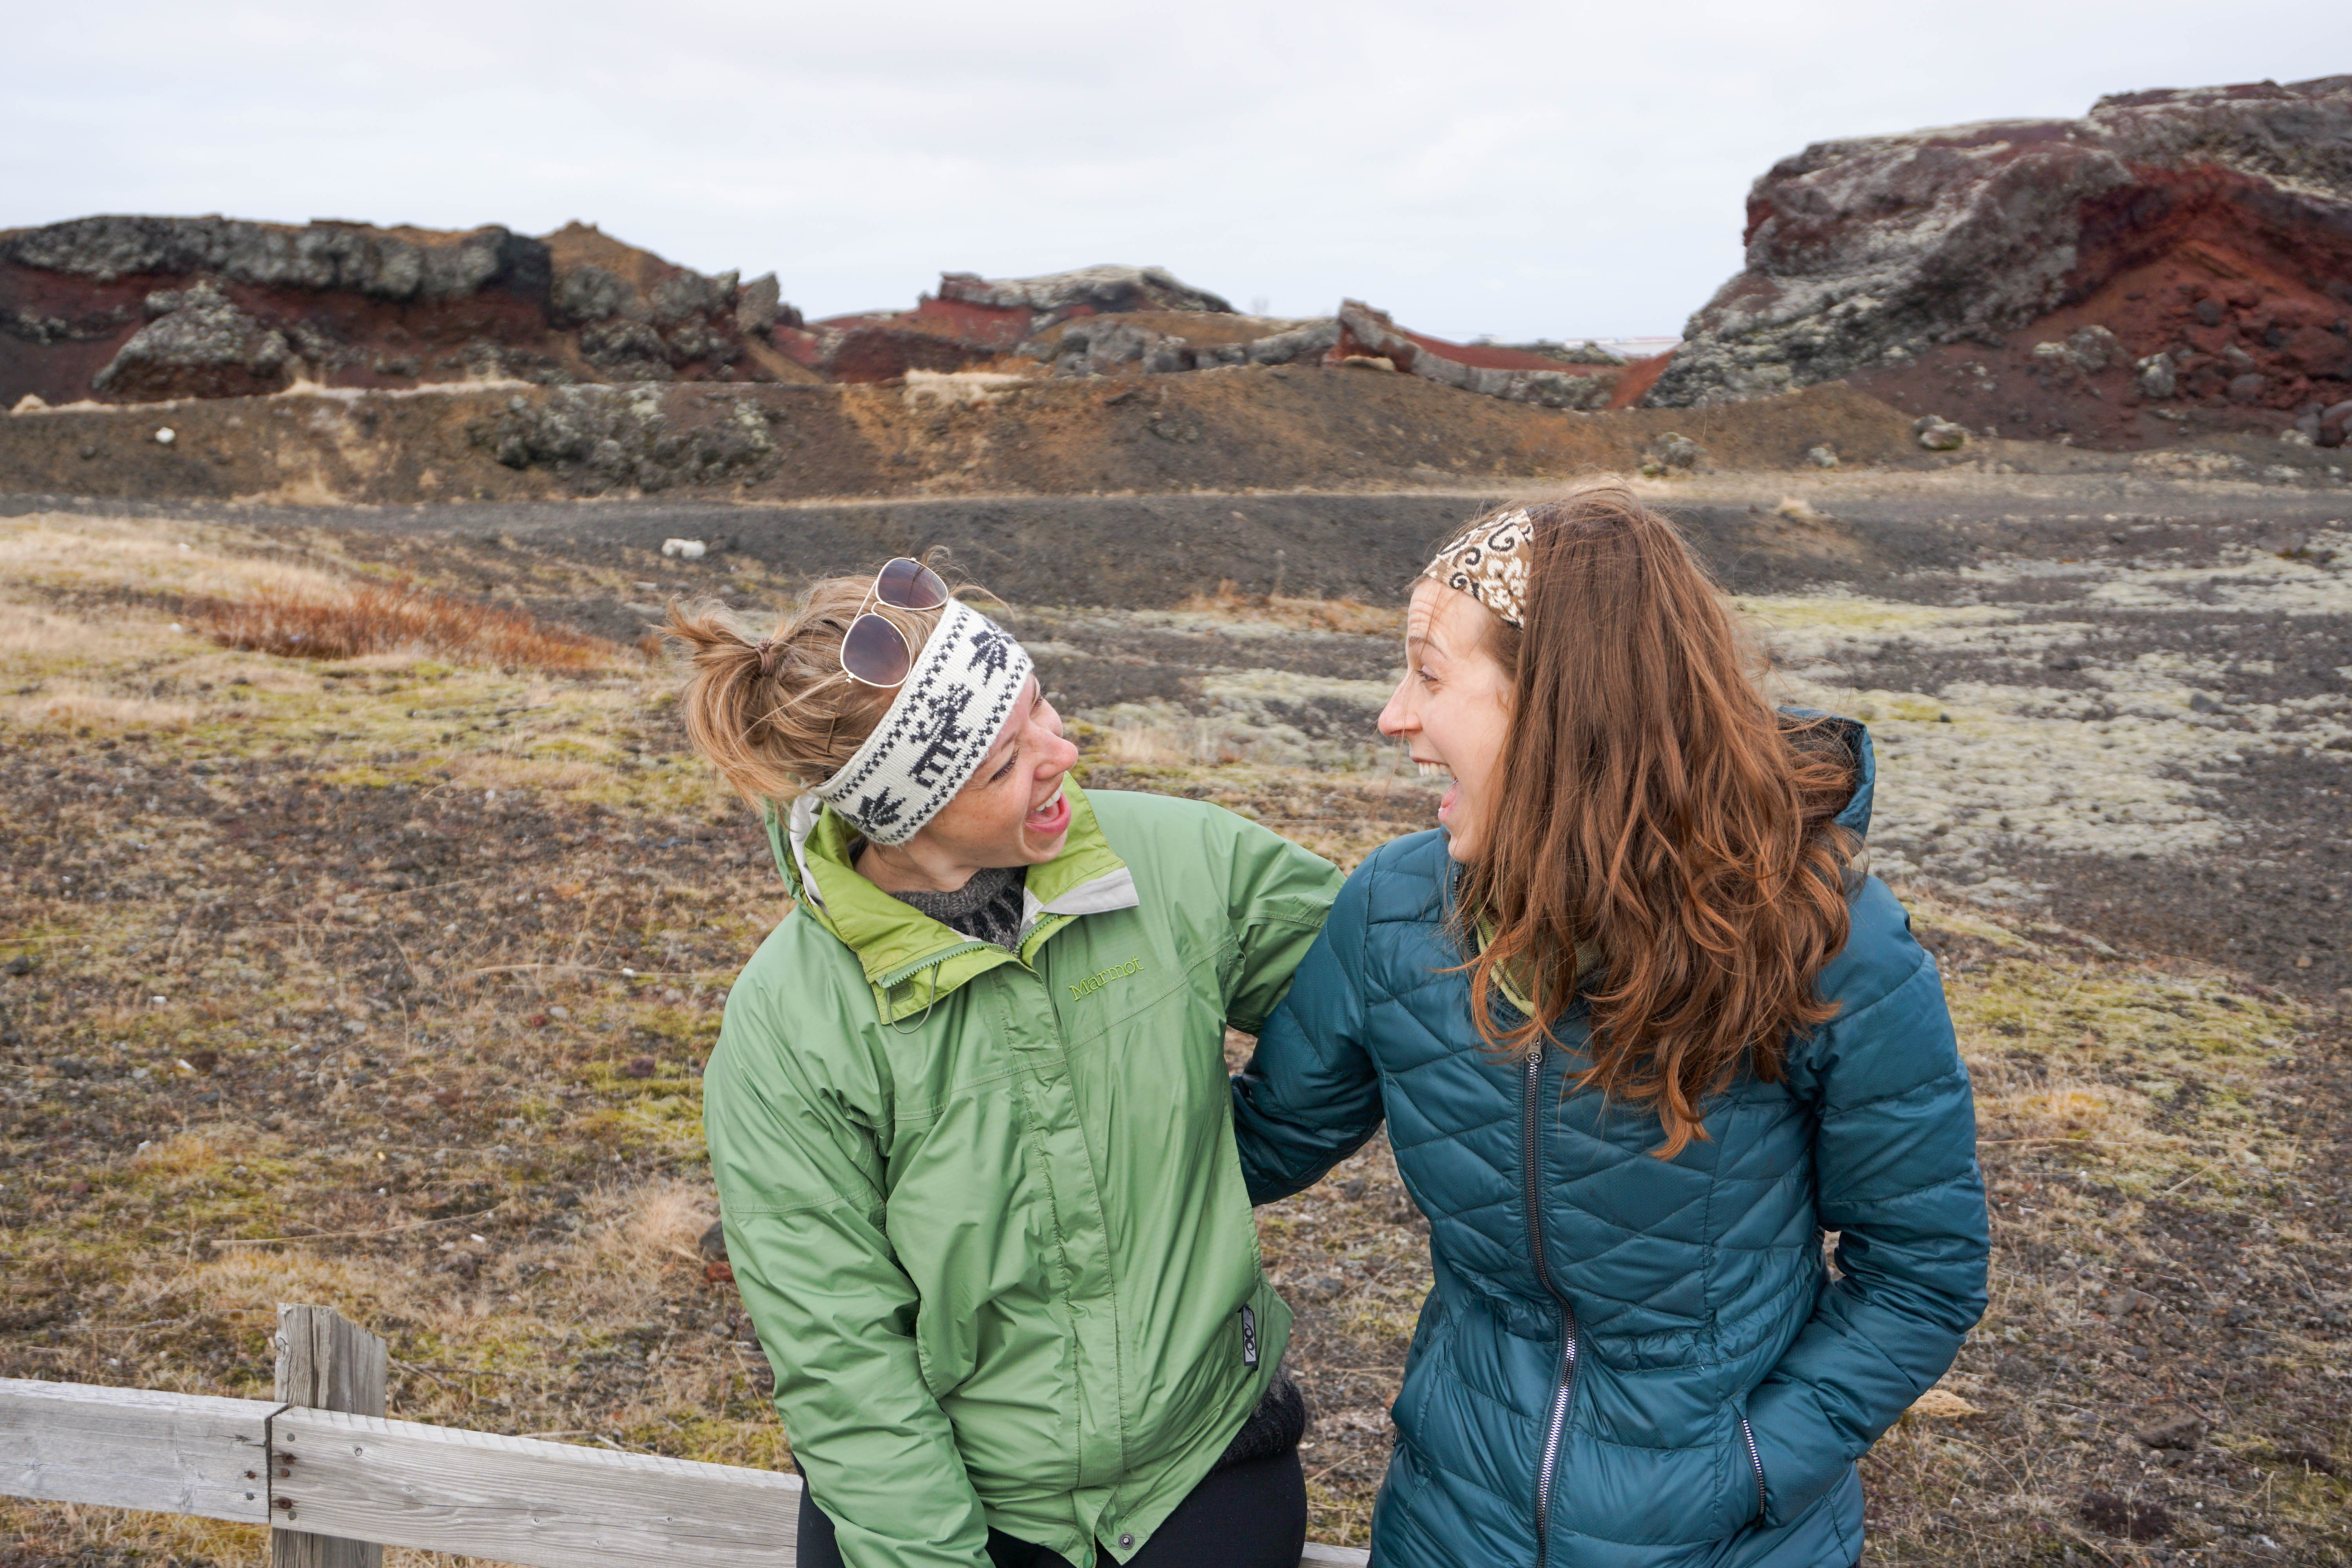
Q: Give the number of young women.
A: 2